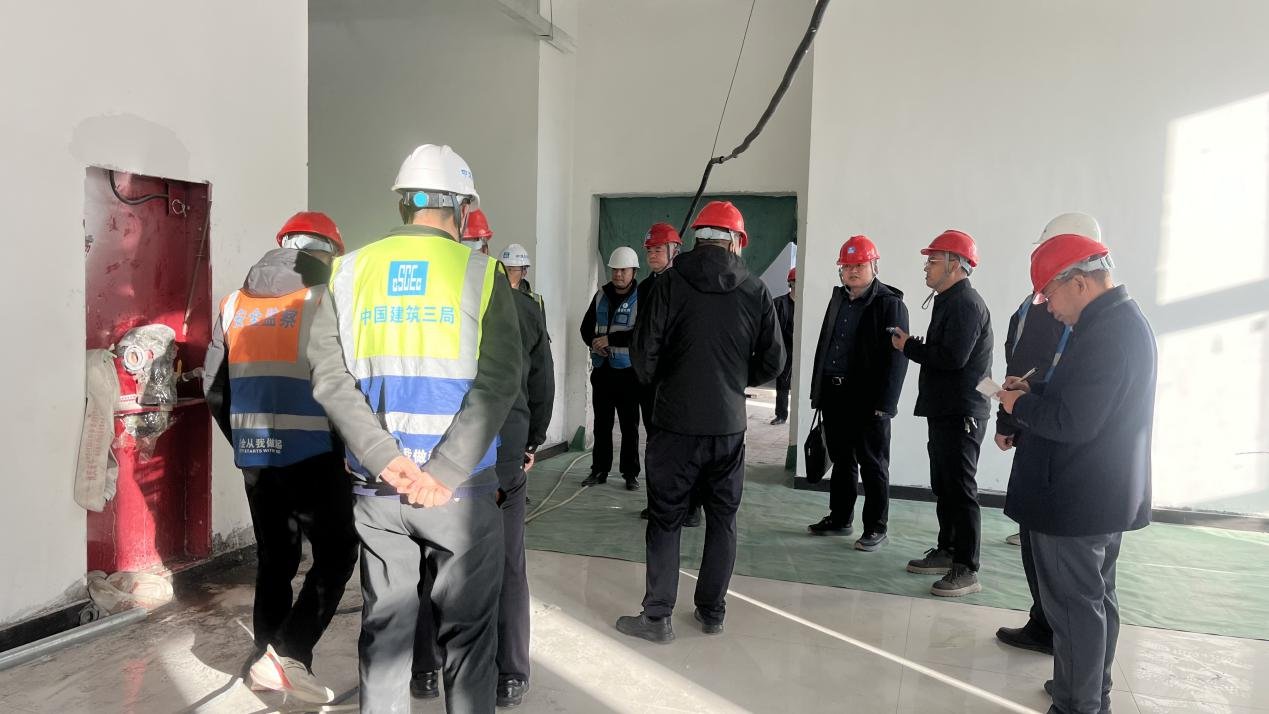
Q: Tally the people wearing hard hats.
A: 12